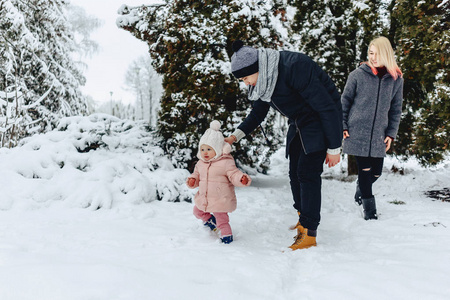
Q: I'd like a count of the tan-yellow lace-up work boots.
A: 2